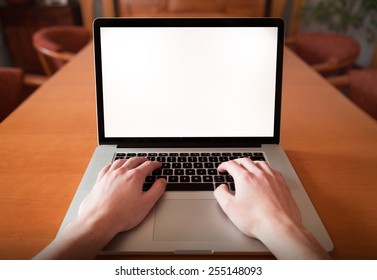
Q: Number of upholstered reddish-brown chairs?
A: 4